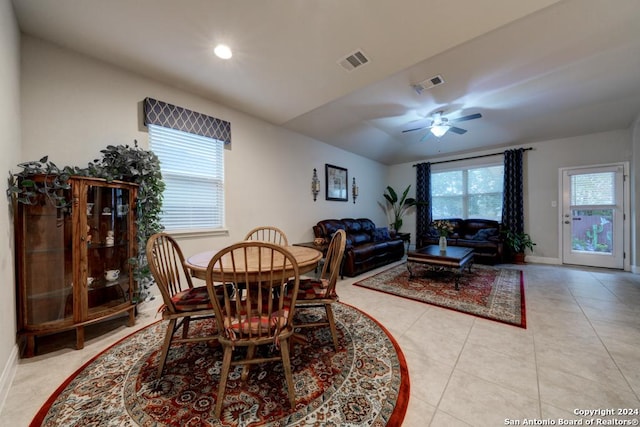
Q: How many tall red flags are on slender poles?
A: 0